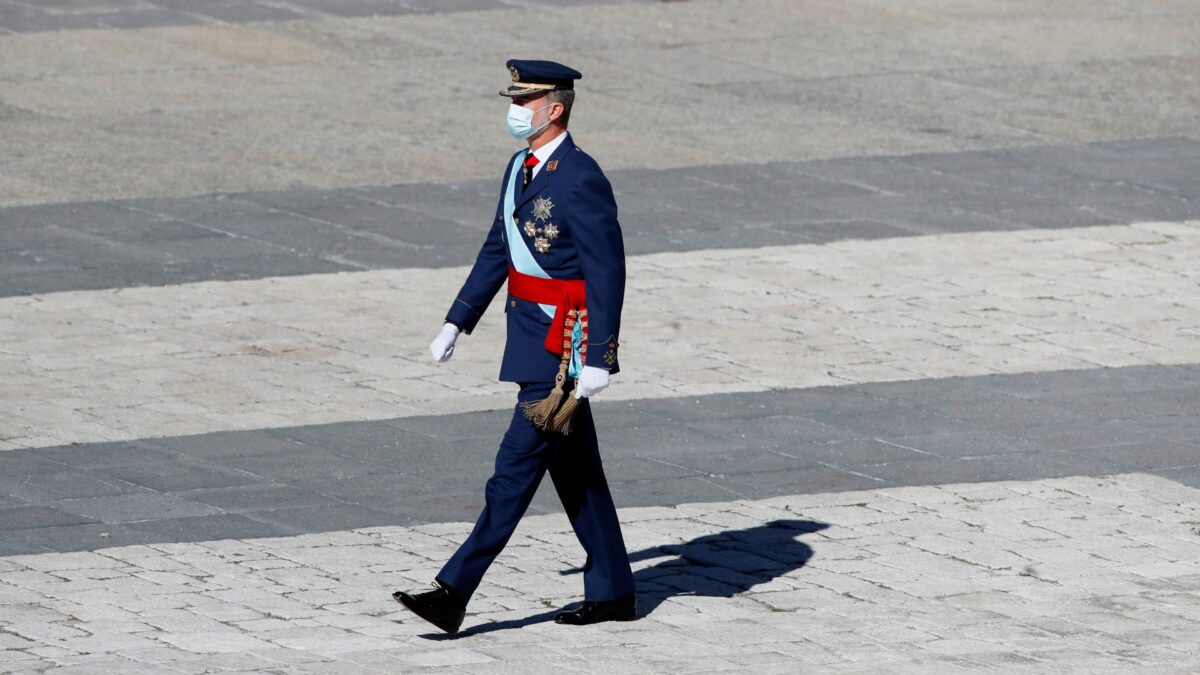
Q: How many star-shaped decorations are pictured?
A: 4